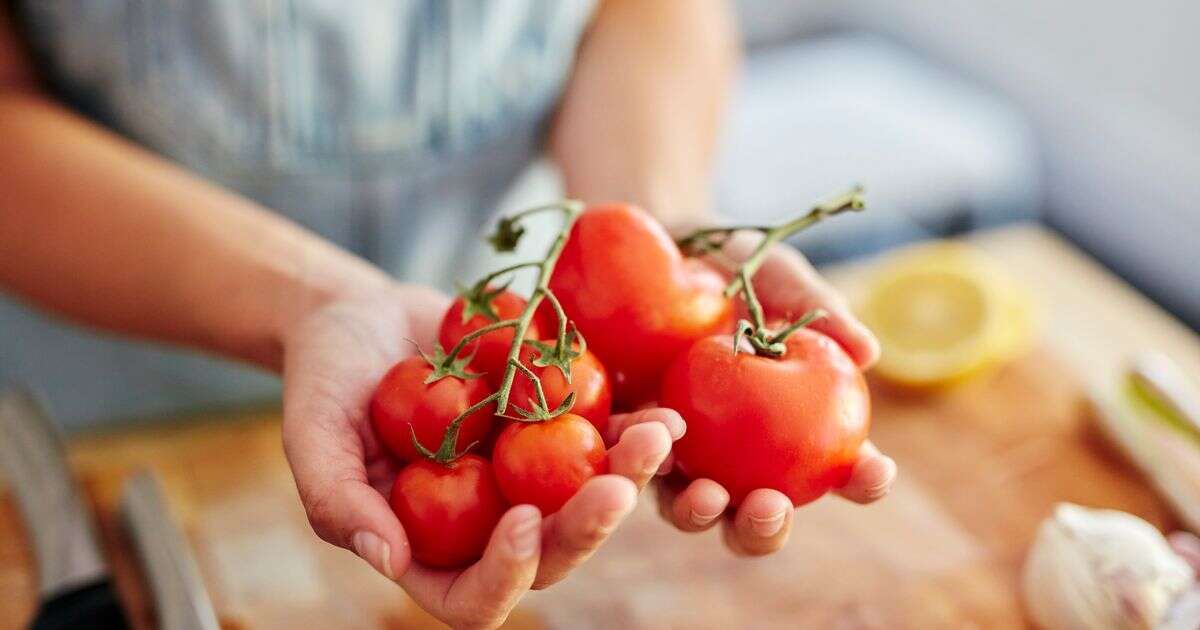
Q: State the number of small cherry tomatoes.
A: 5